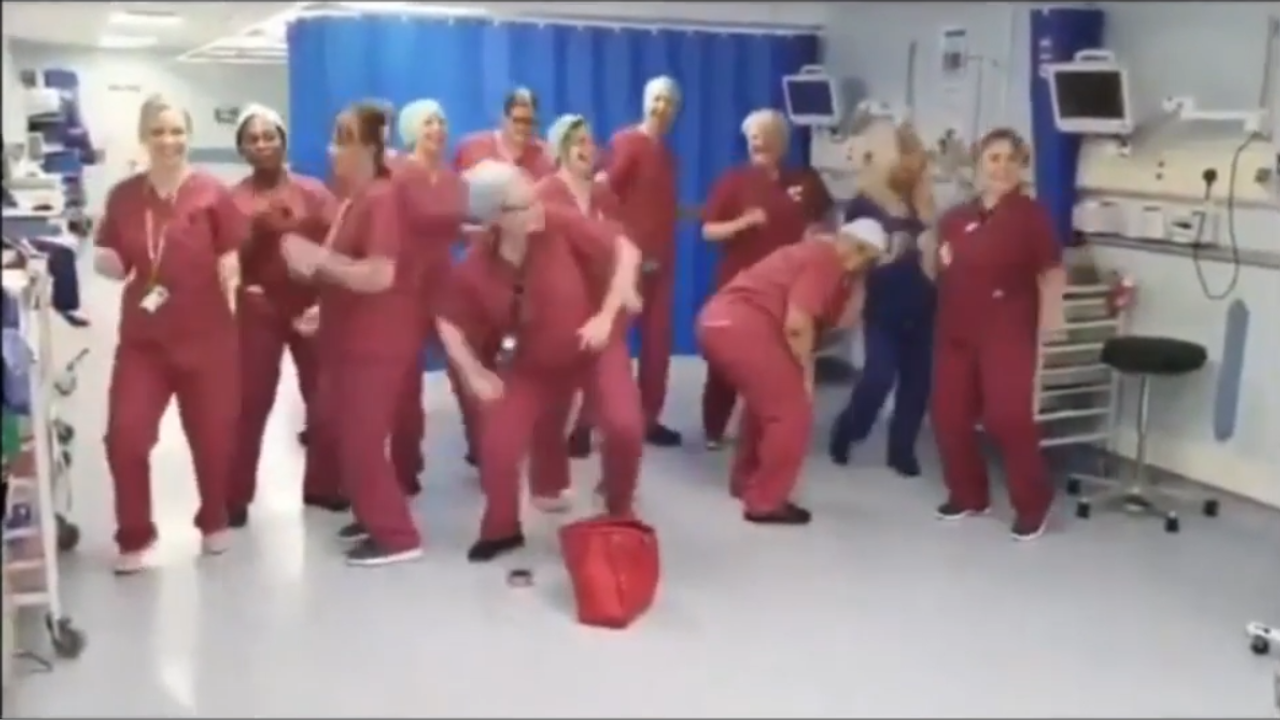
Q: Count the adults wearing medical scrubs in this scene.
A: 12